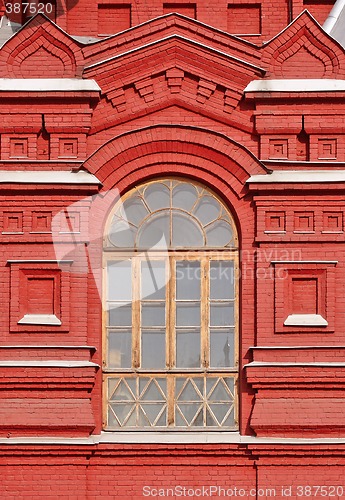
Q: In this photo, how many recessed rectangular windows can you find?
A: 2